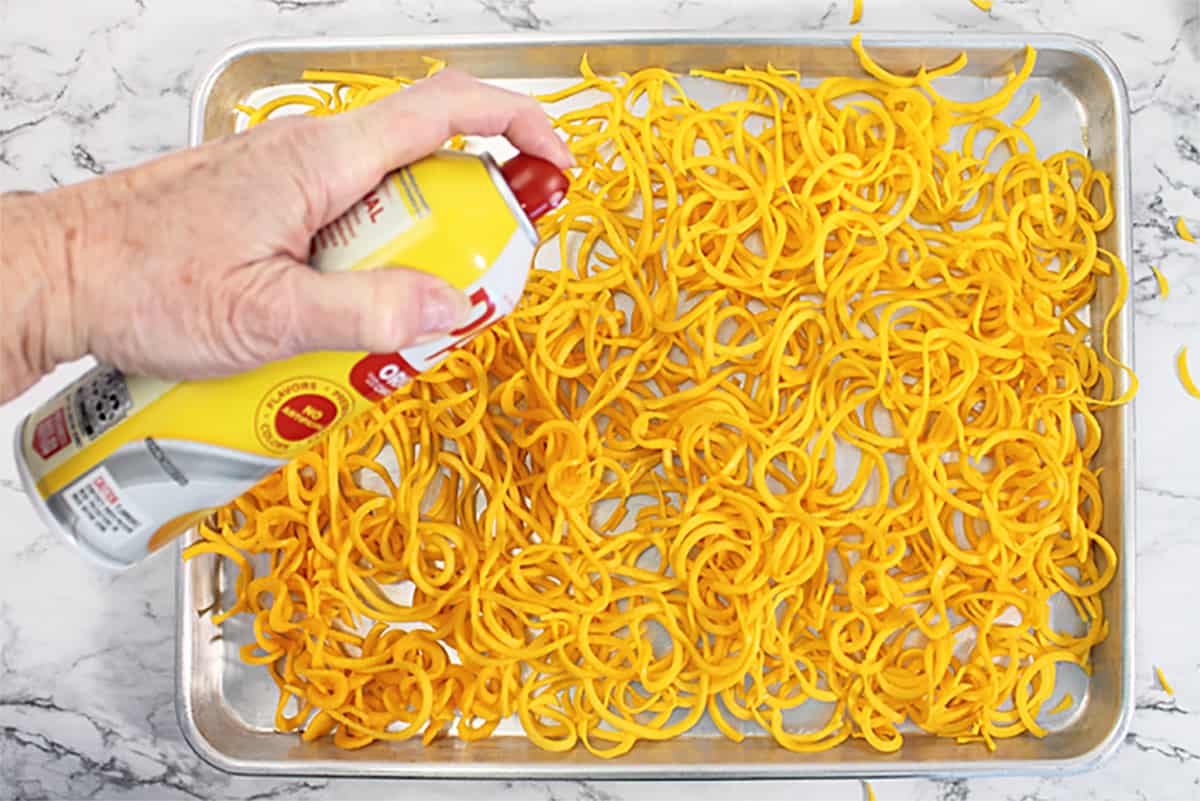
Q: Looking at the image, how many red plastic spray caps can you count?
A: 1